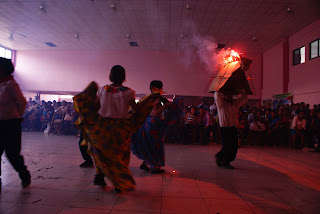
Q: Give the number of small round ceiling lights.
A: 9